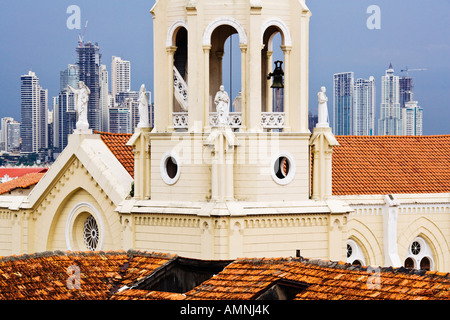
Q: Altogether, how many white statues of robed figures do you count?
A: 4